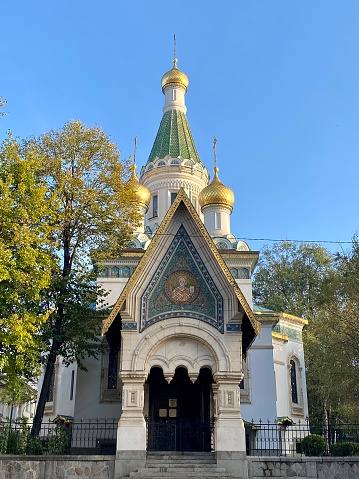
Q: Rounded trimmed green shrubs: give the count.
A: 2